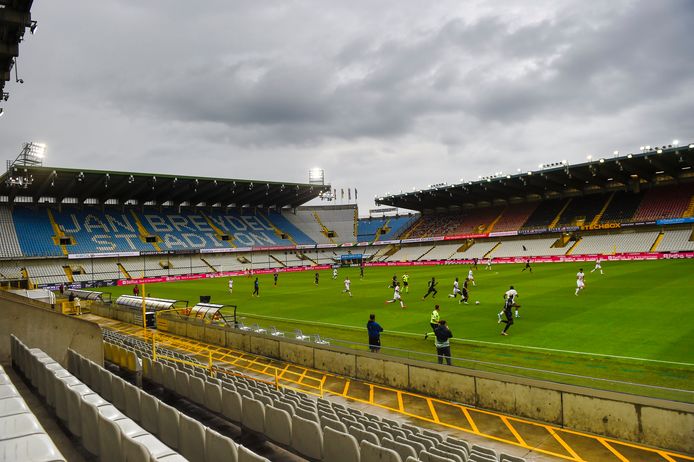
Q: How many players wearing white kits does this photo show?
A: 10